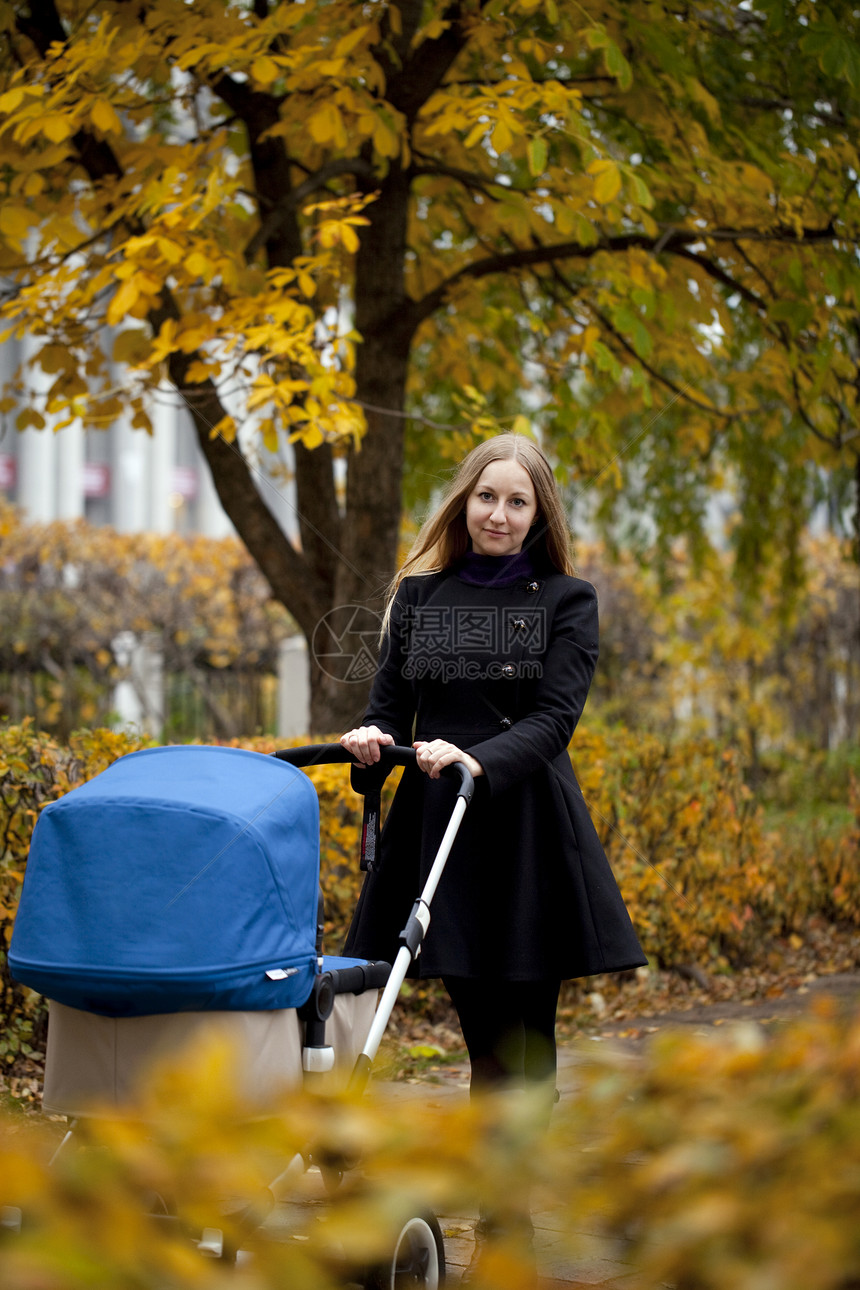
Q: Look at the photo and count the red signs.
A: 3